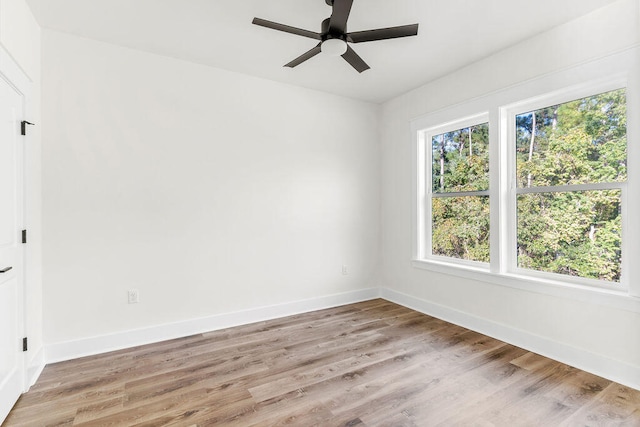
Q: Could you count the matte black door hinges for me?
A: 3